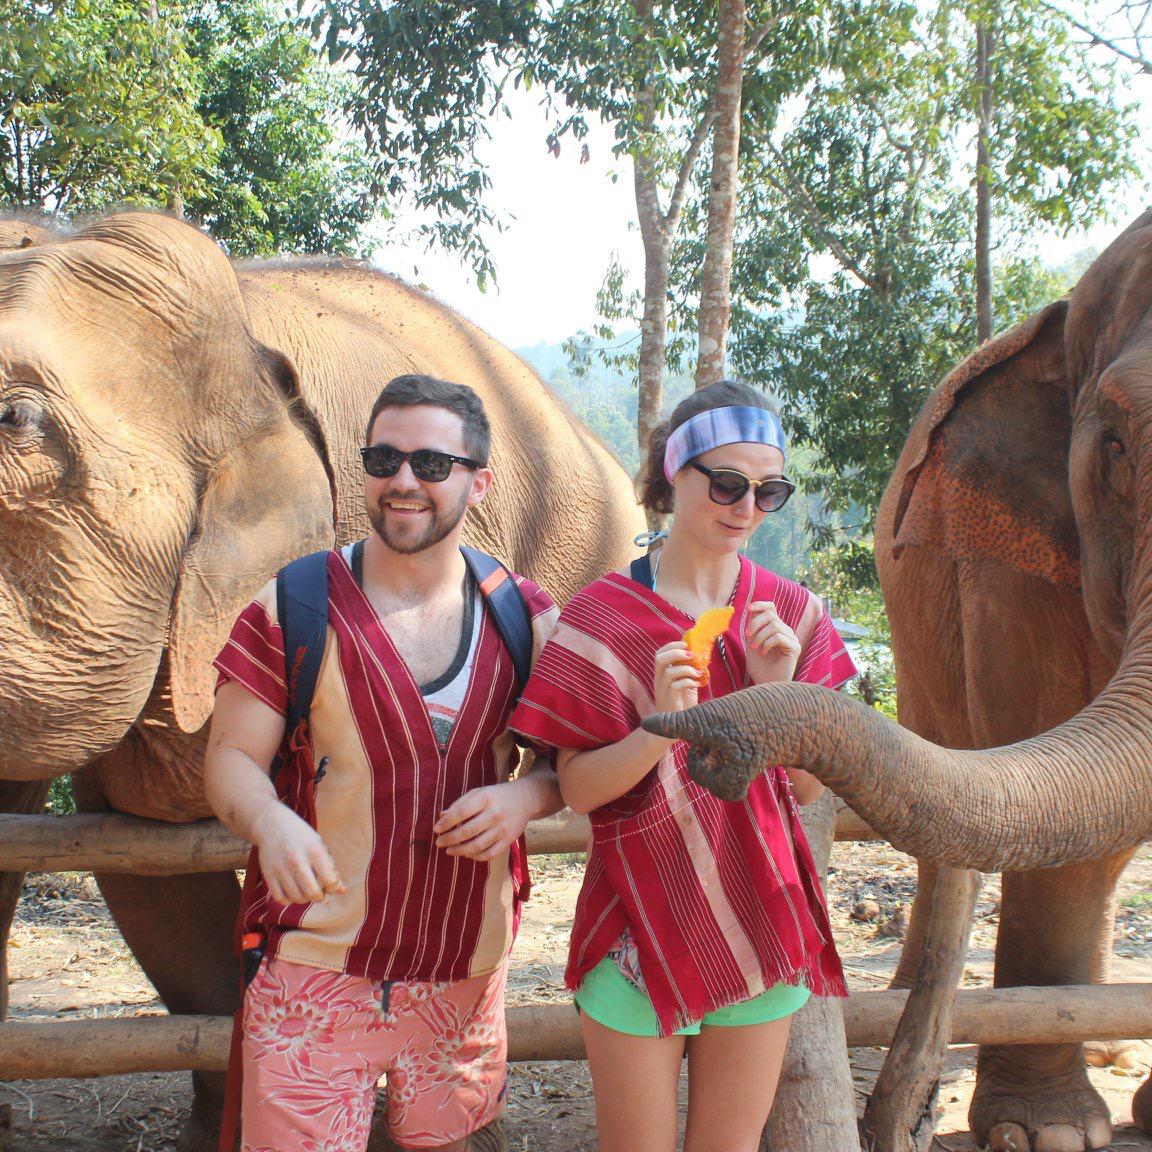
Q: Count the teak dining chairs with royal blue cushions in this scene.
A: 0